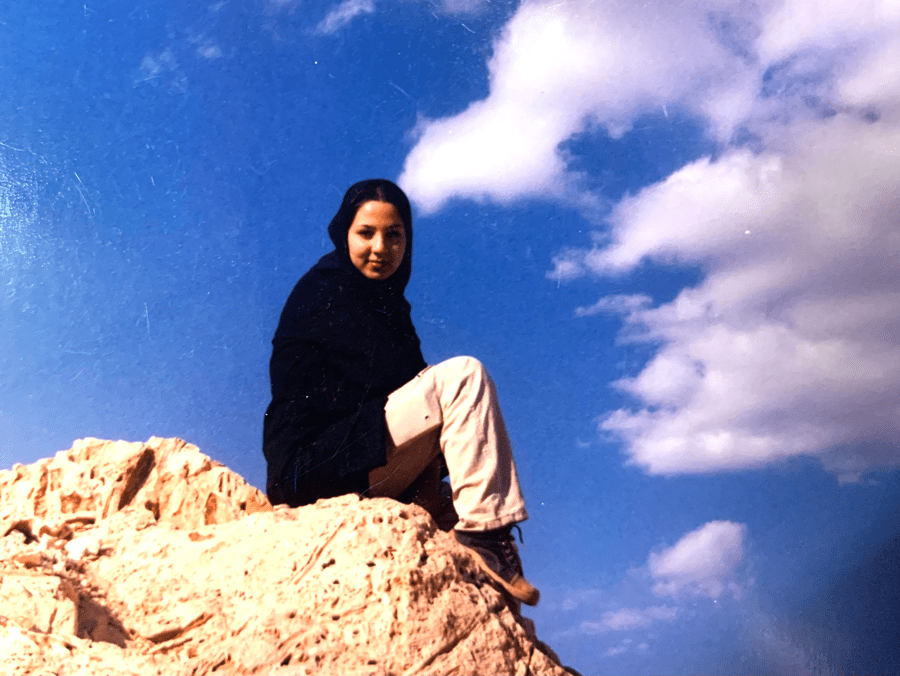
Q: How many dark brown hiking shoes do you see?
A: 1